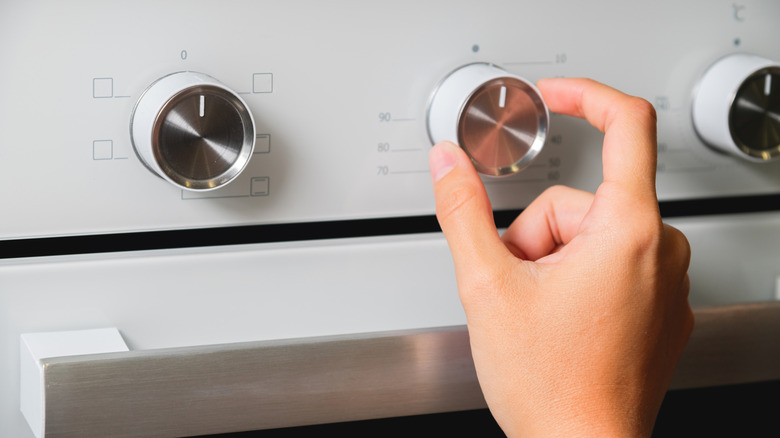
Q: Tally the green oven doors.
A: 0